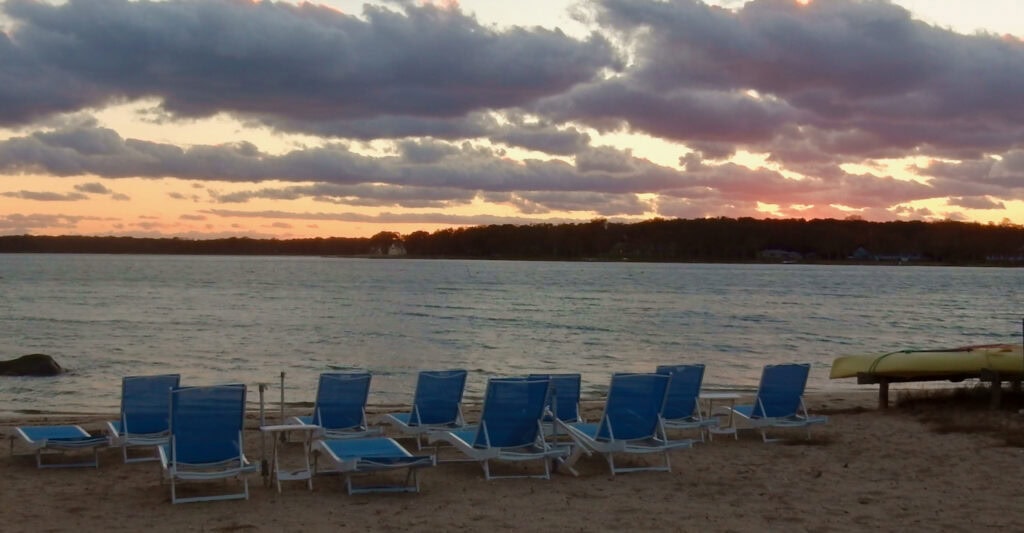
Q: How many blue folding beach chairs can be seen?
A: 11